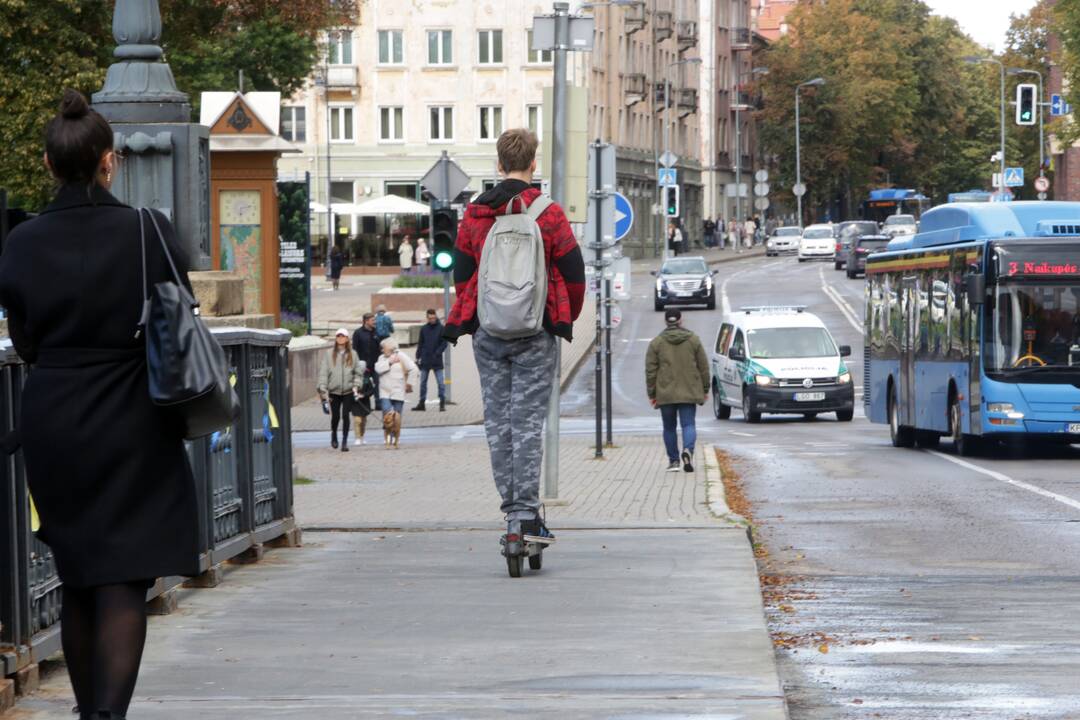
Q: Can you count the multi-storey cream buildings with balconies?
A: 1